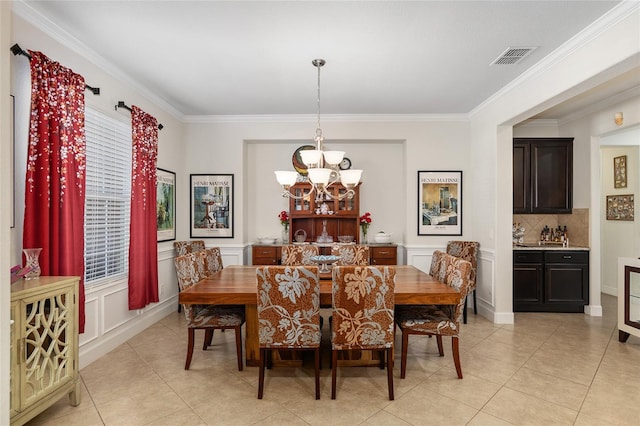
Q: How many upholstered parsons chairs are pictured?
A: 10